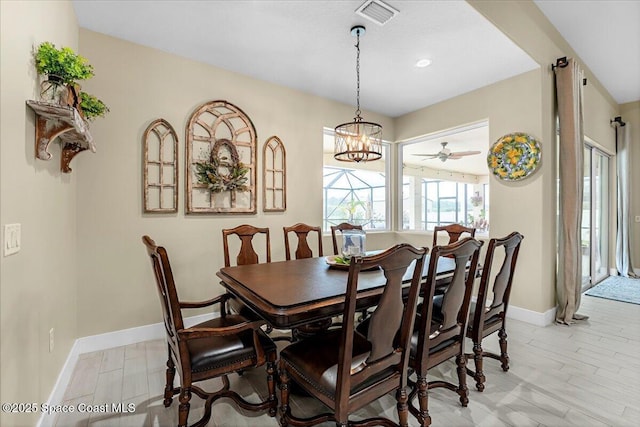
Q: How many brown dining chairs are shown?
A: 8